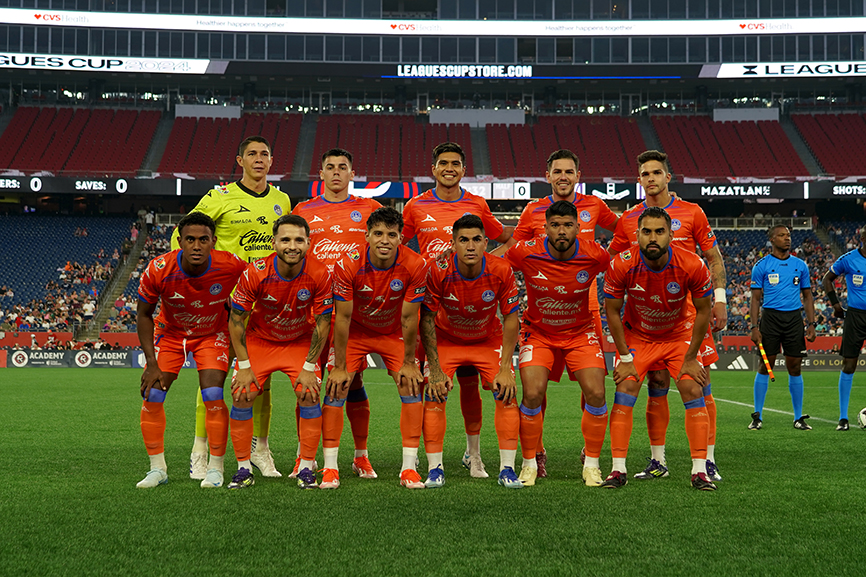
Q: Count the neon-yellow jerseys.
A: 1